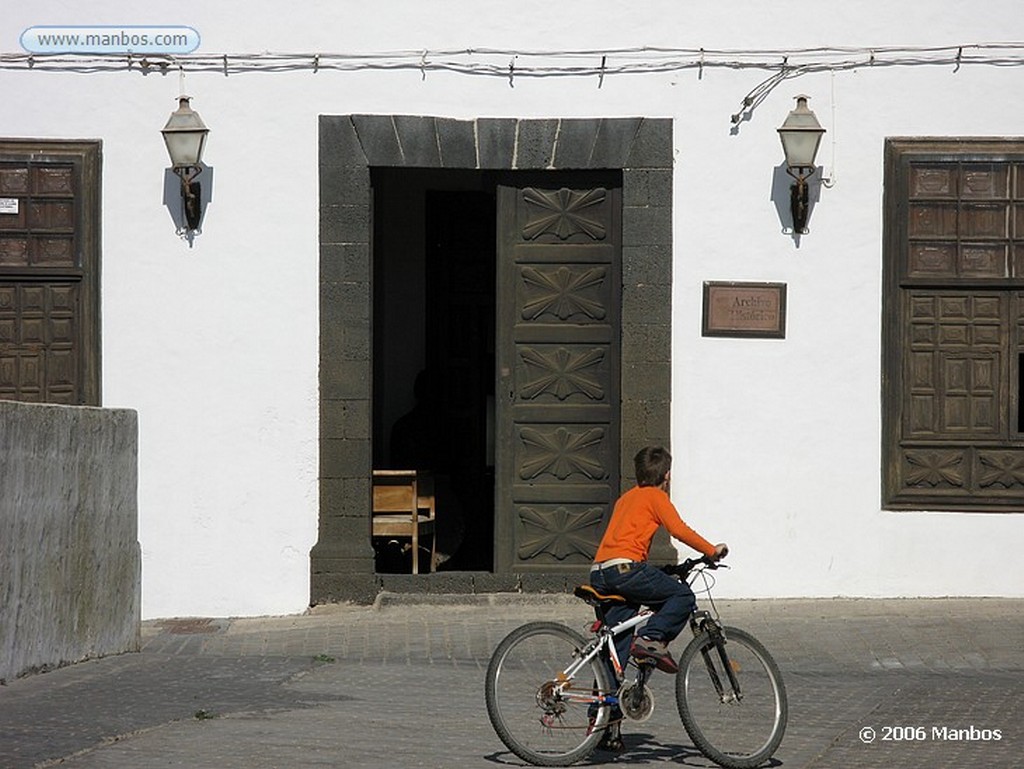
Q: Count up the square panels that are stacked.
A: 5